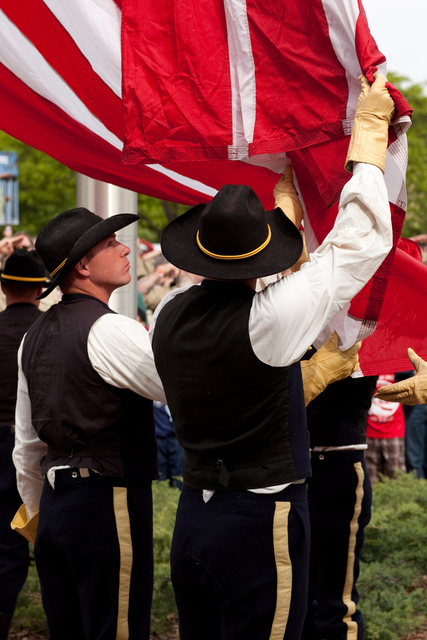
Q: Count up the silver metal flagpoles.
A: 1